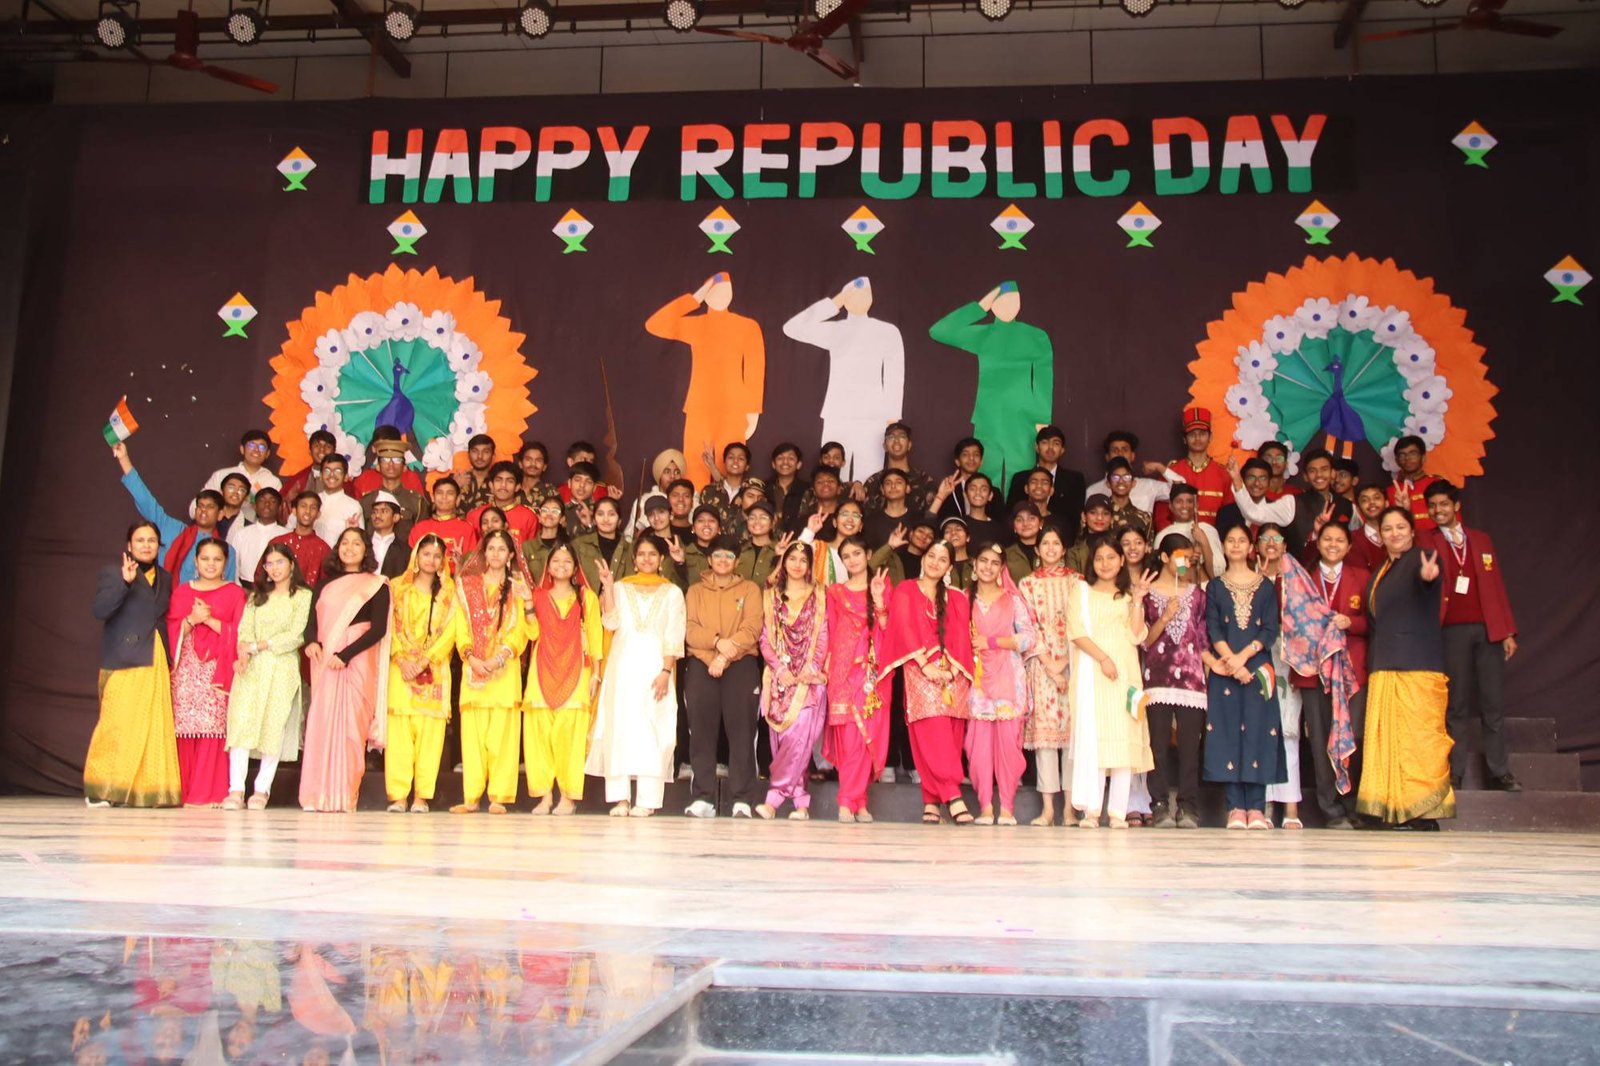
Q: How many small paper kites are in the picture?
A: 11